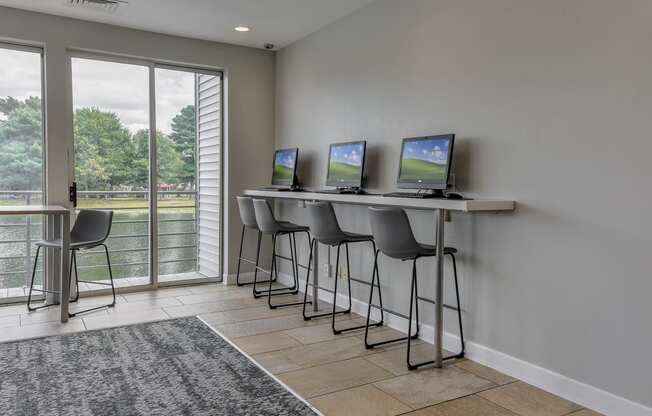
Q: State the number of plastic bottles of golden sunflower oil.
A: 0